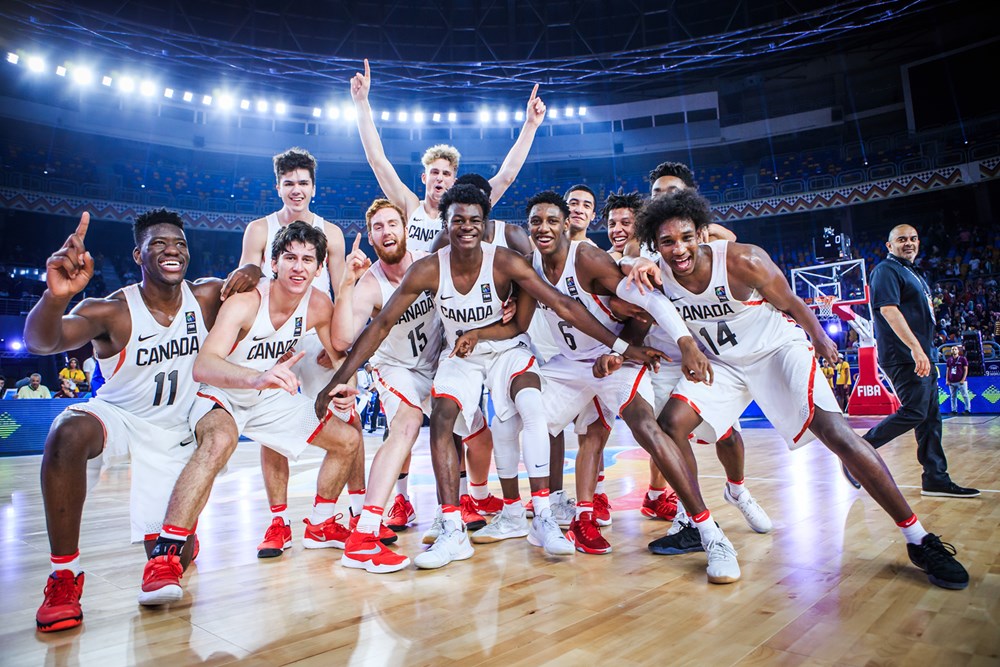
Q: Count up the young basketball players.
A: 12